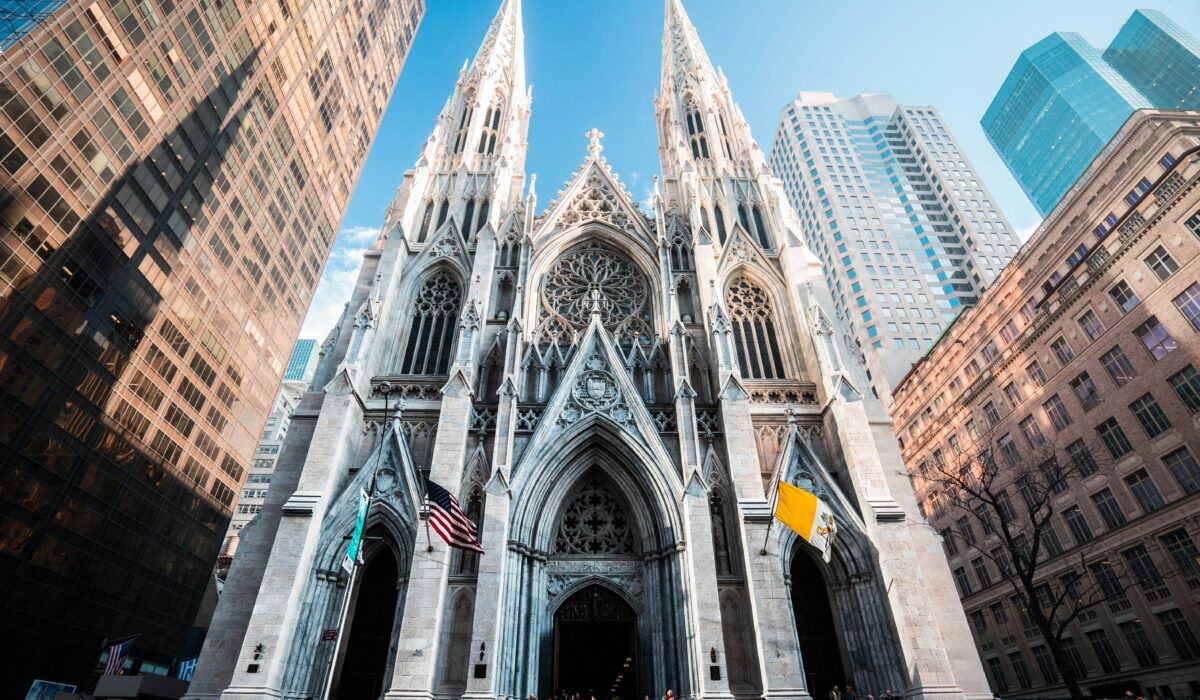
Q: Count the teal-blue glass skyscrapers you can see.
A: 2